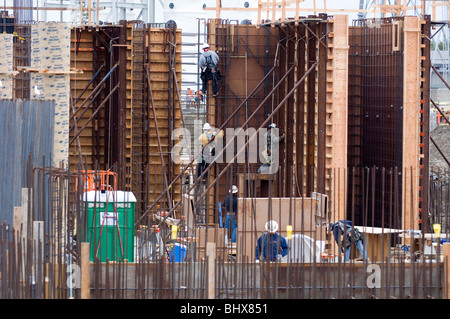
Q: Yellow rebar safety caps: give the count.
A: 3